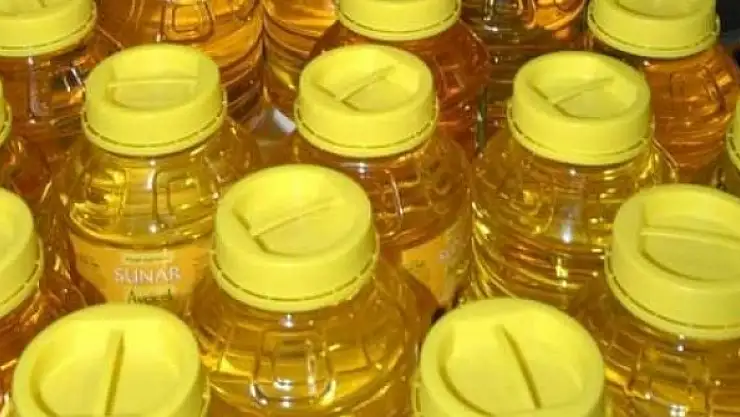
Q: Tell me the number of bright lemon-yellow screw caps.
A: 13